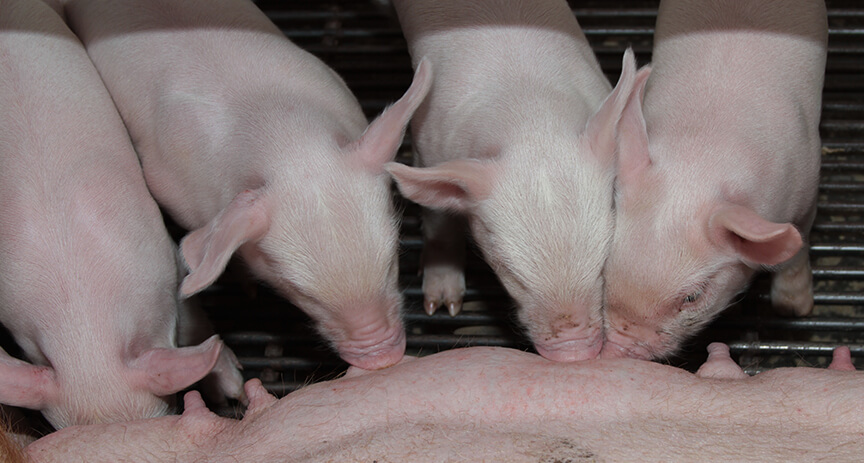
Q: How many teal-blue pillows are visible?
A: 0